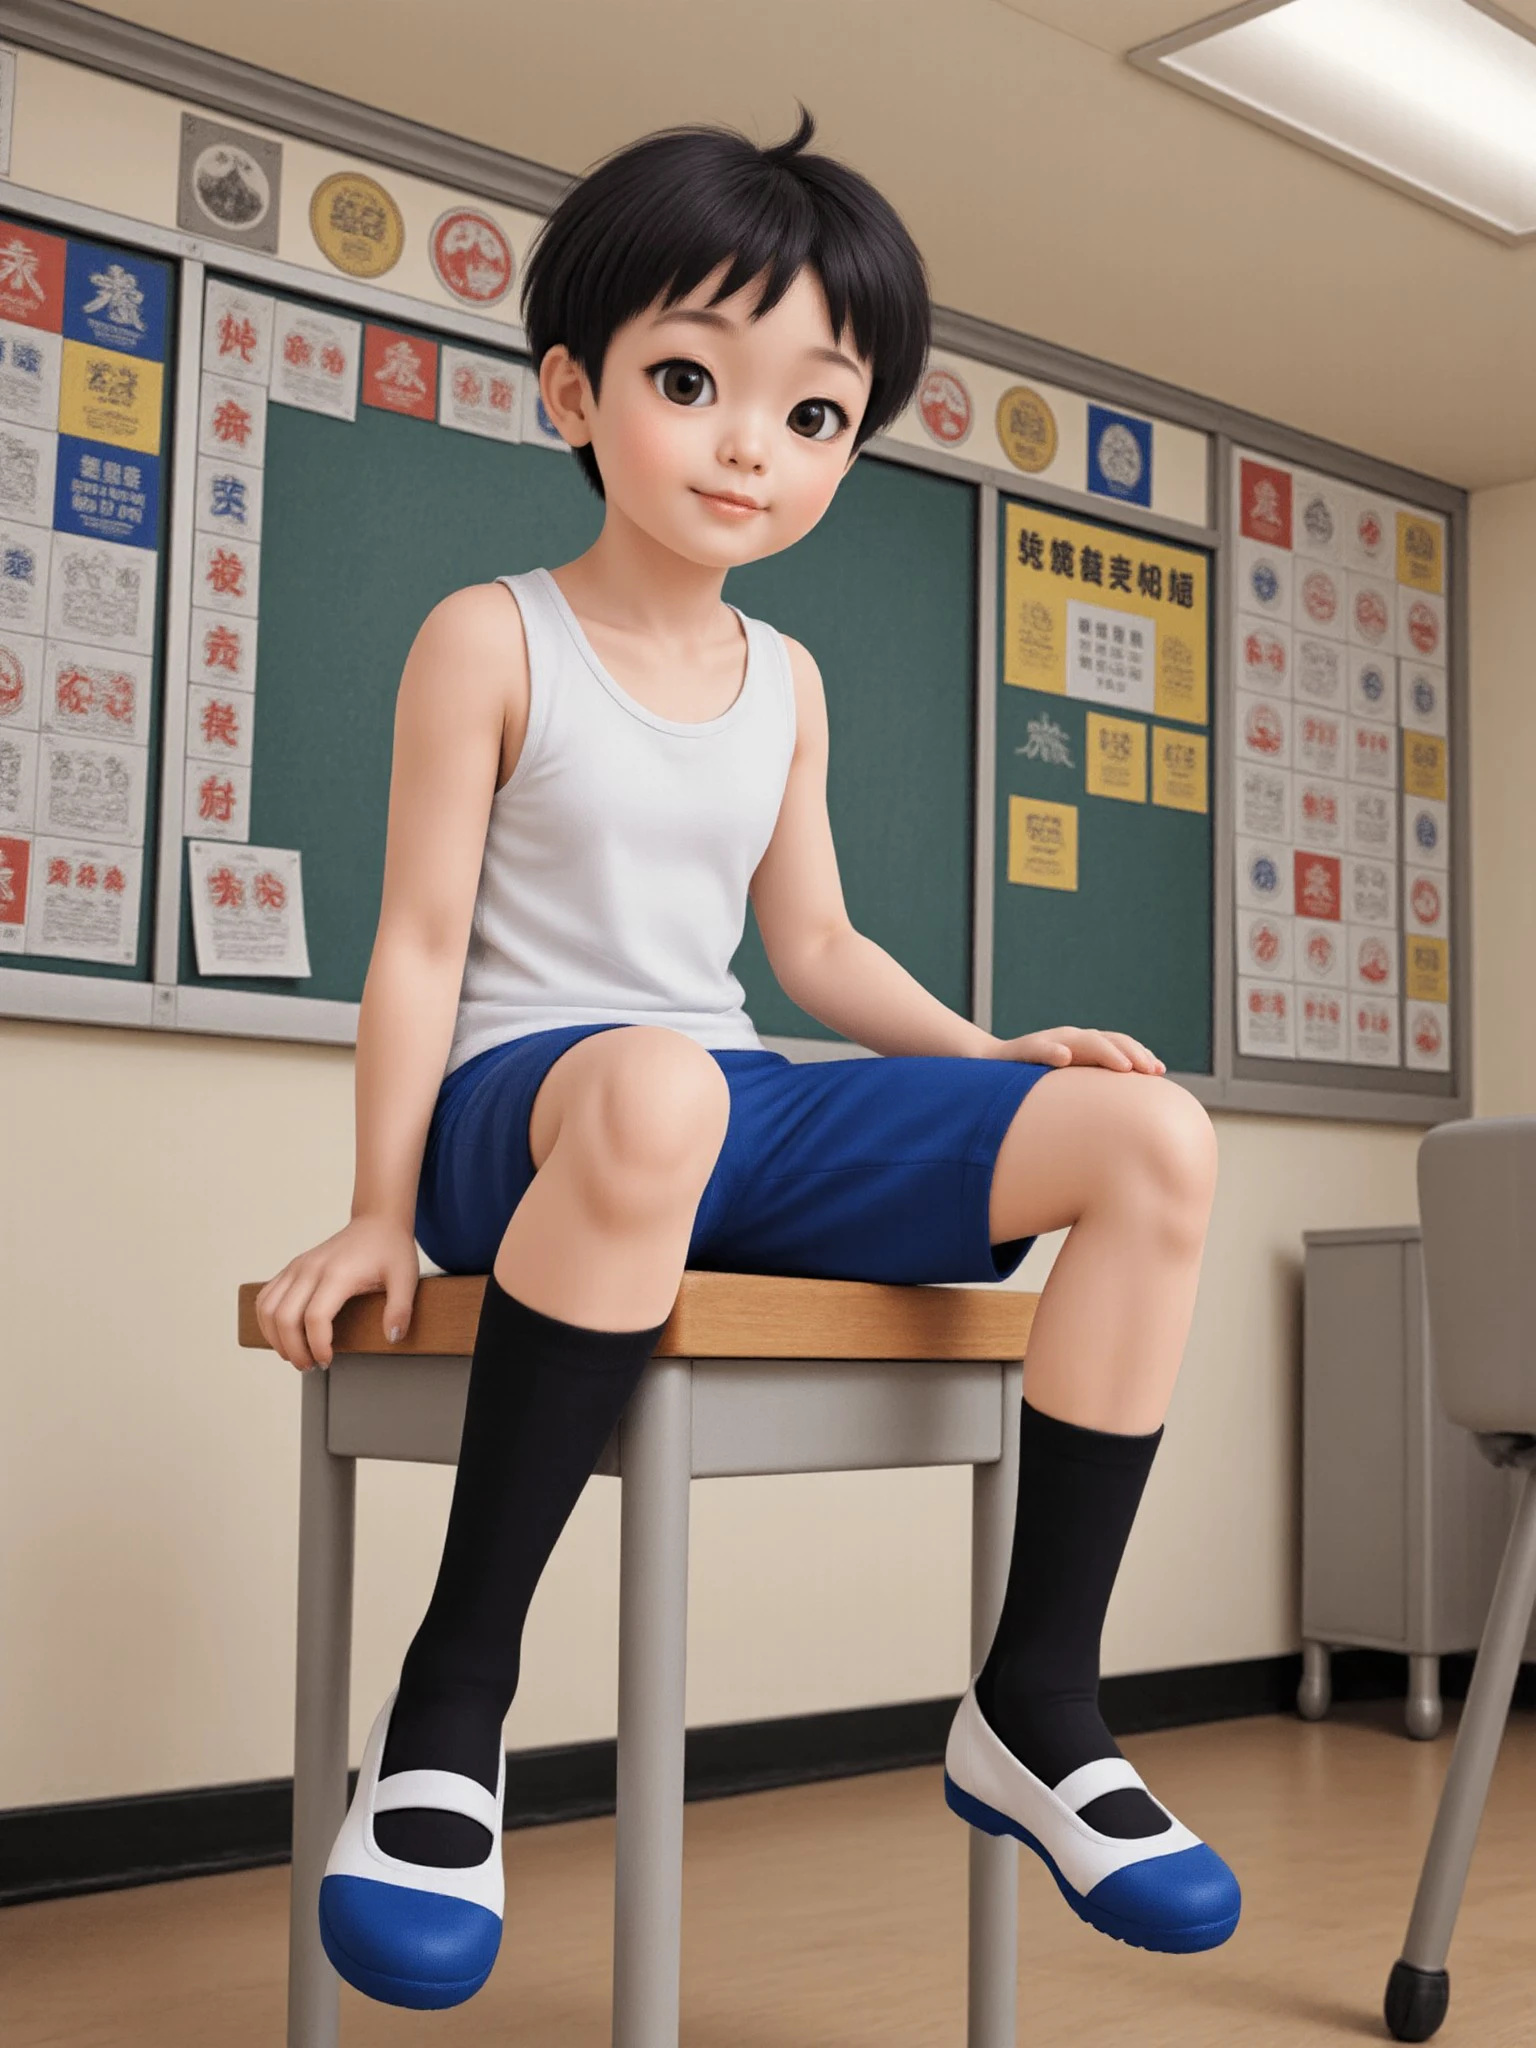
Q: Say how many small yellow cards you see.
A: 7